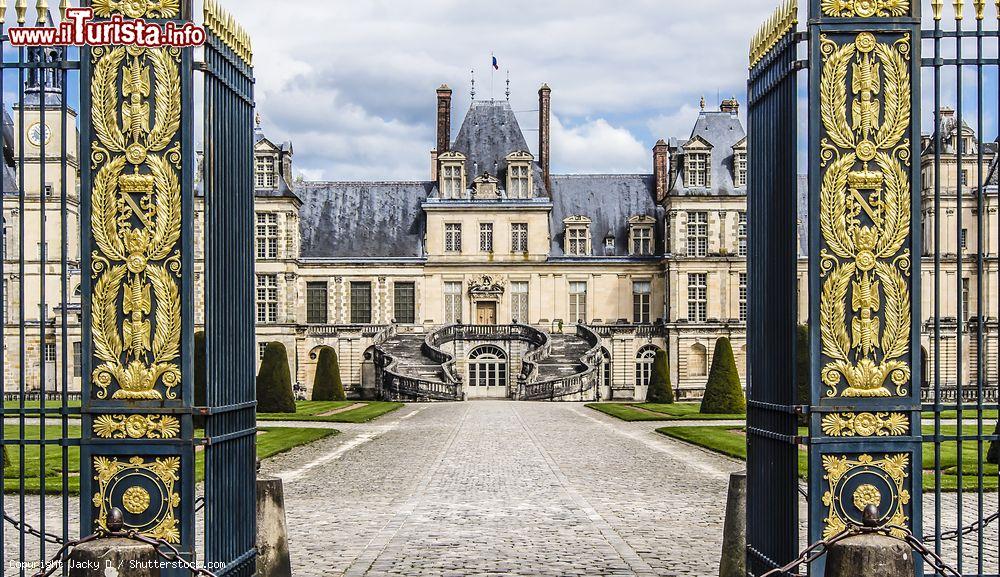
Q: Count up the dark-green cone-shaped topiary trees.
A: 4